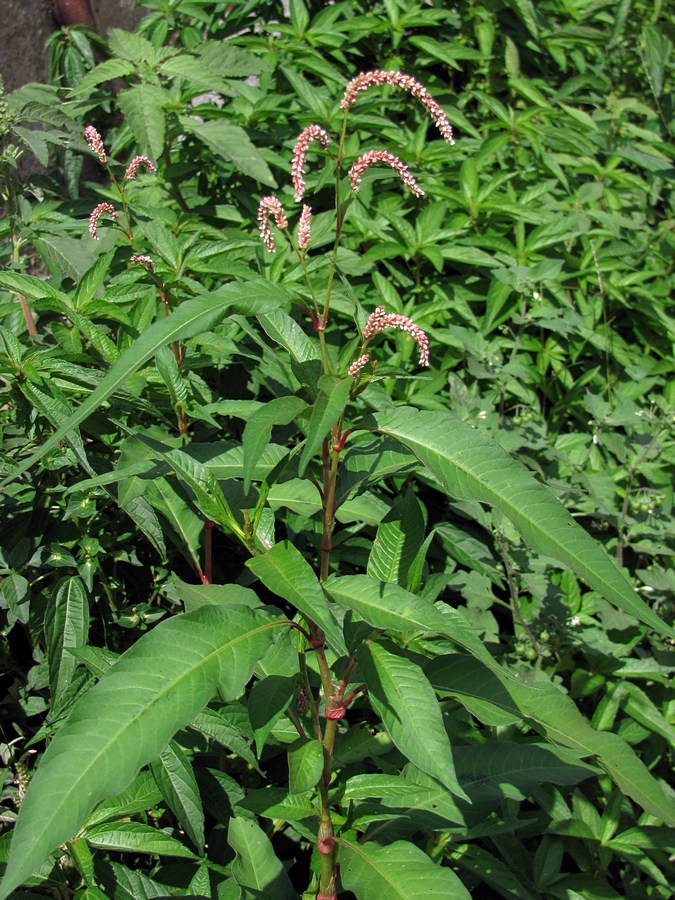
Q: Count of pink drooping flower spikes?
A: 11